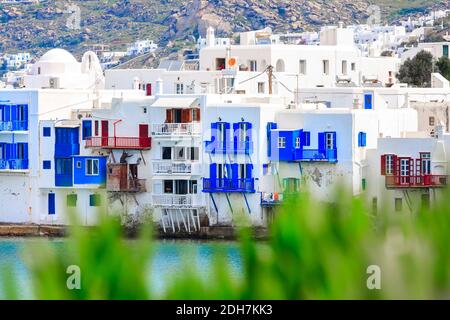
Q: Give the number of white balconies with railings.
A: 3